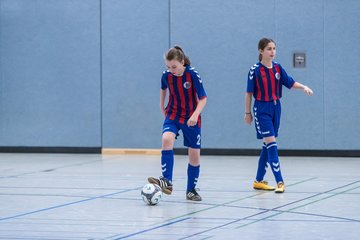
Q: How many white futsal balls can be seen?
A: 1